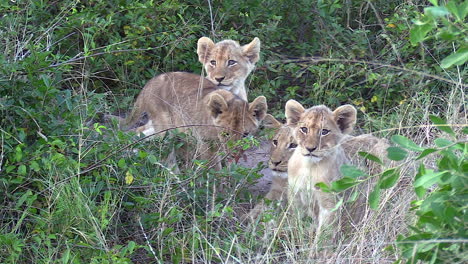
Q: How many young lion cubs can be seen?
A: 4